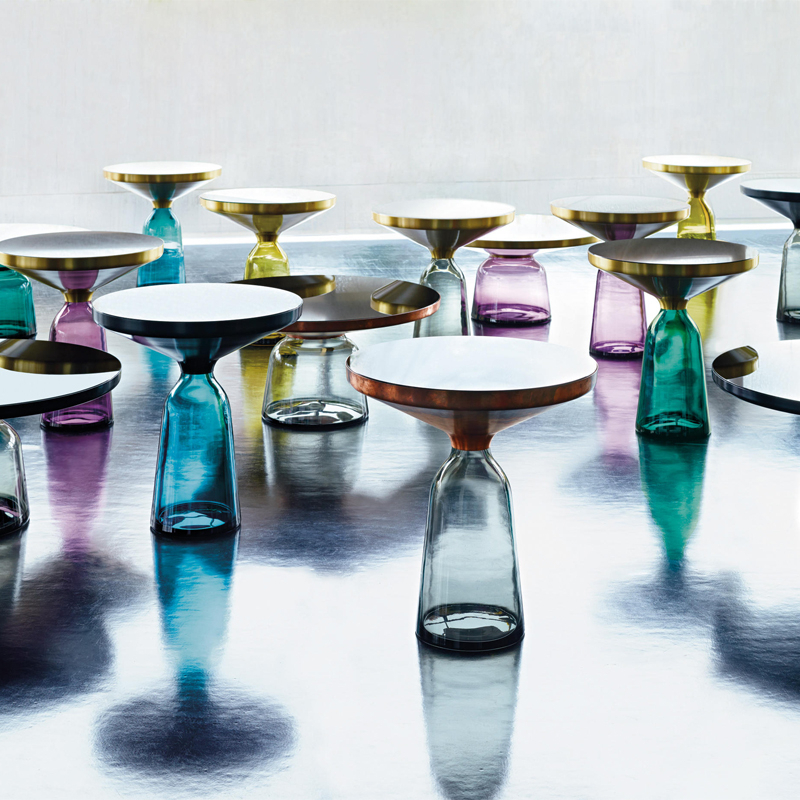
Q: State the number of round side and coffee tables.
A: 15